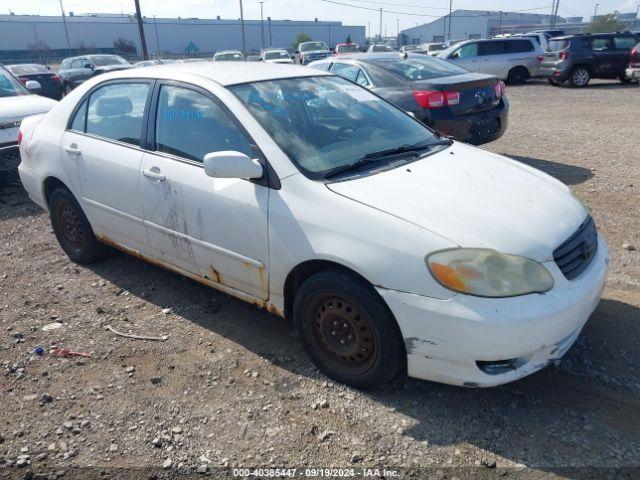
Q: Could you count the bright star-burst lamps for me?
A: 0